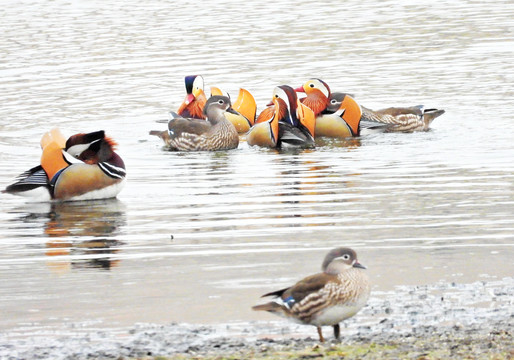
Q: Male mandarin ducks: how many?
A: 4